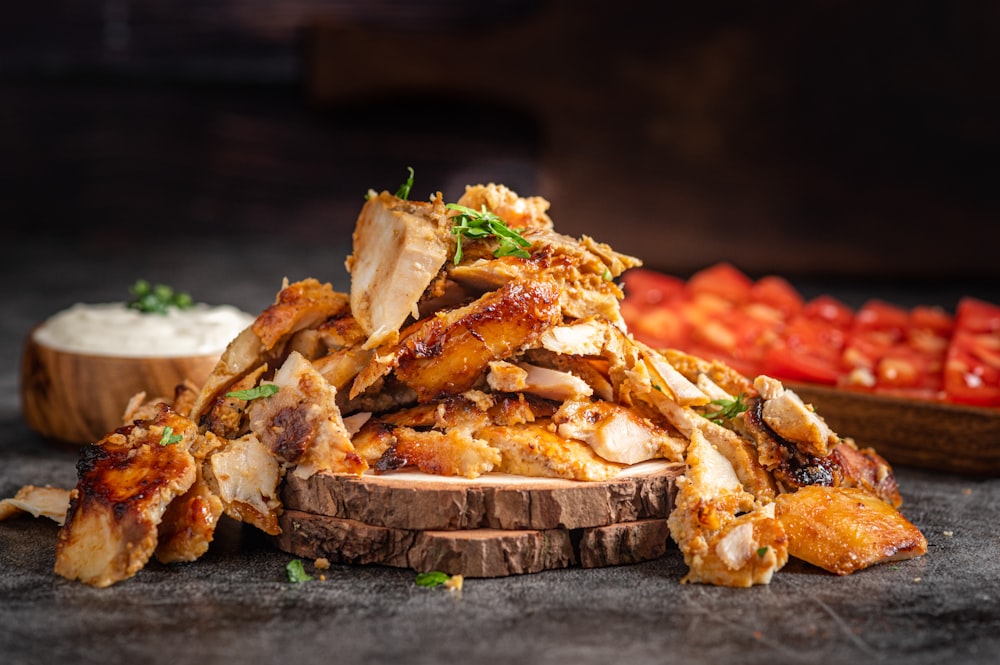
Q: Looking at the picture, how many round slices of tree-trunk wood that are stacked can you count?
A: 2